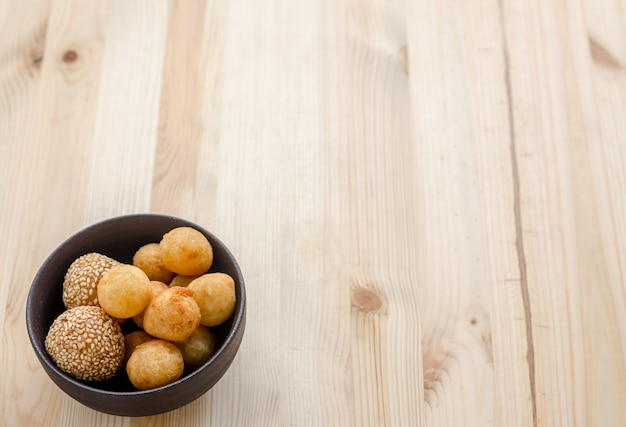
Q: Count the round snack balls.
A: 12